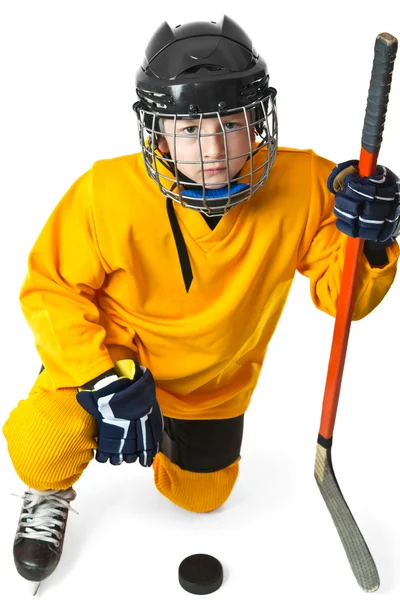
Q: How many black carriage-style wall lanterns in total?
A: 0